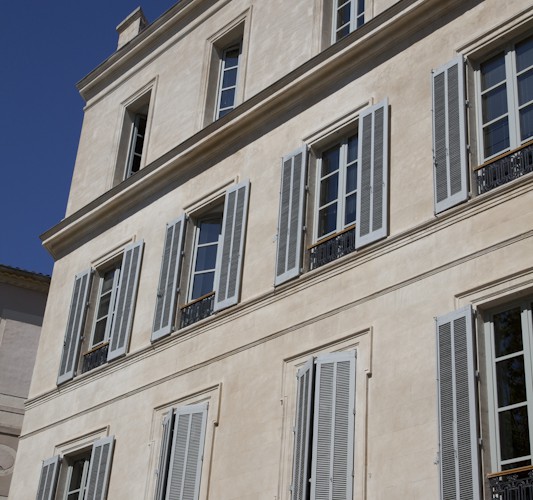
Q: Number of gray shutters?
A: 14